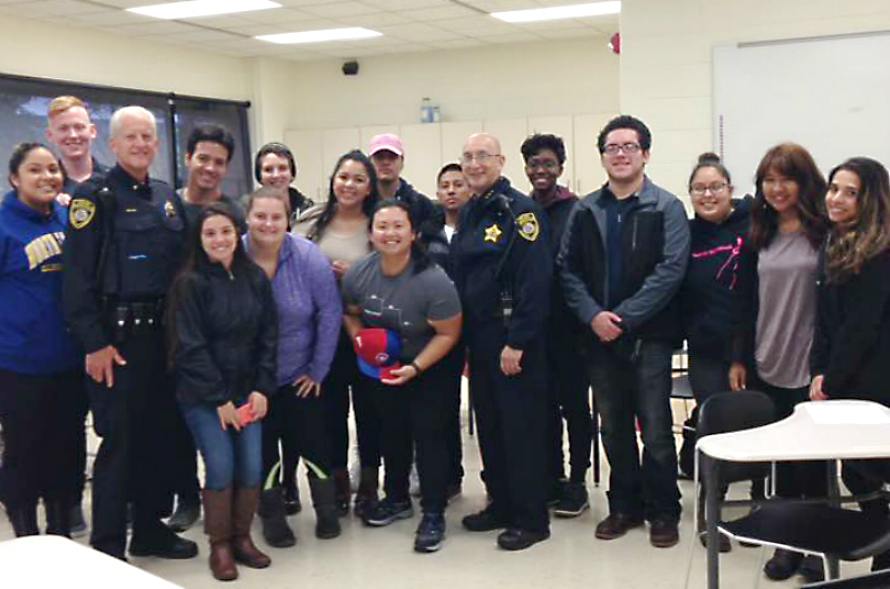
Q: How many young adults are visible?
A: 15